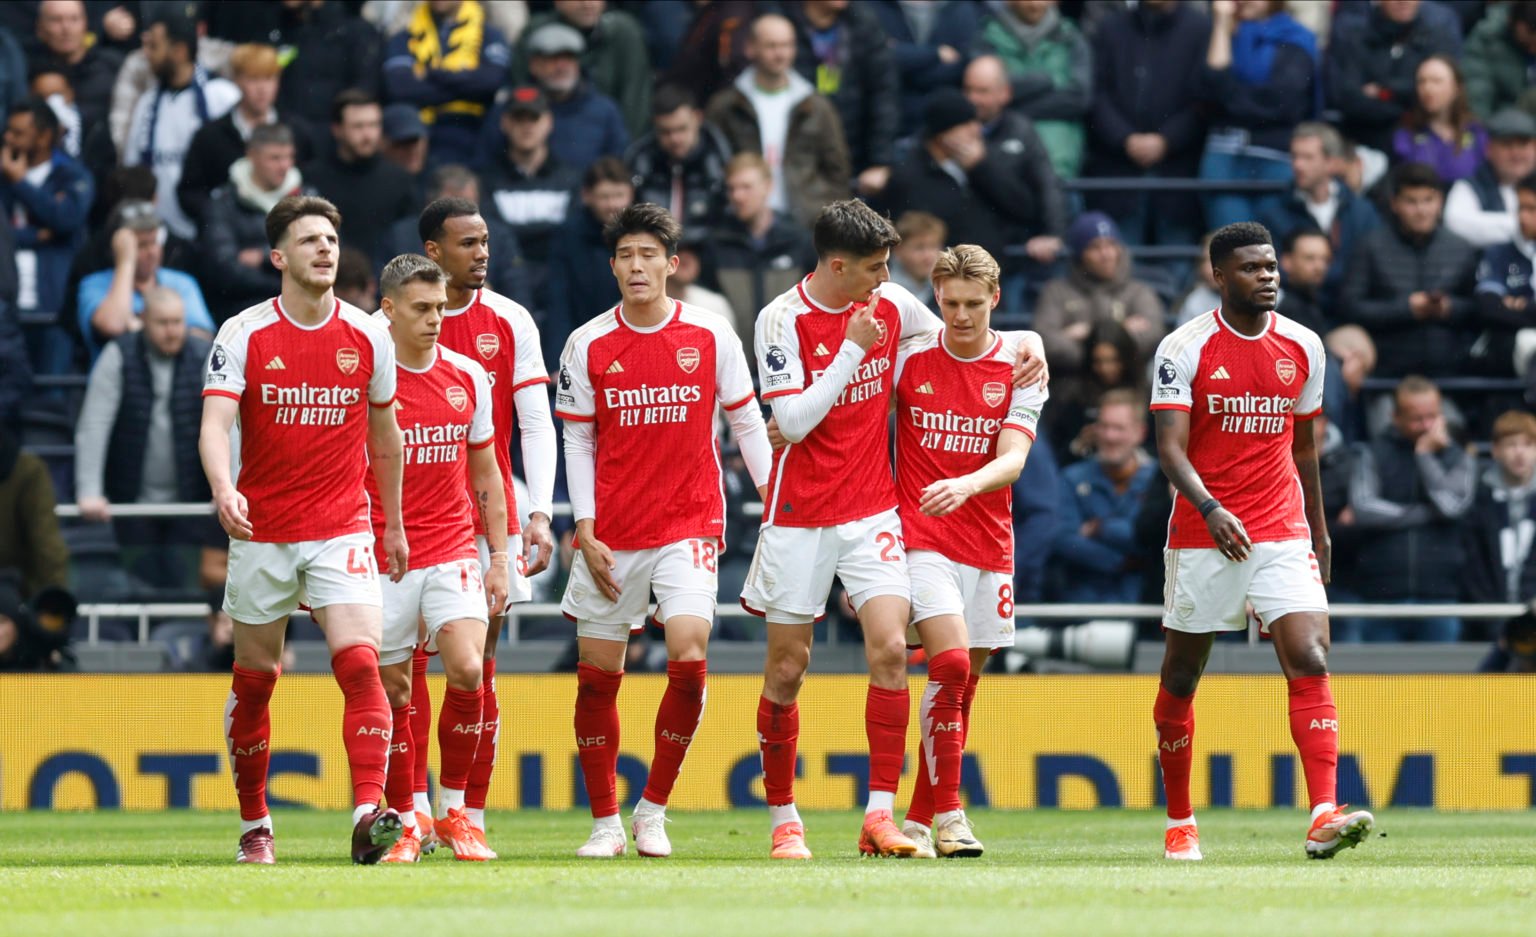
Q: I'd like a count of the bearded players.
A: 3